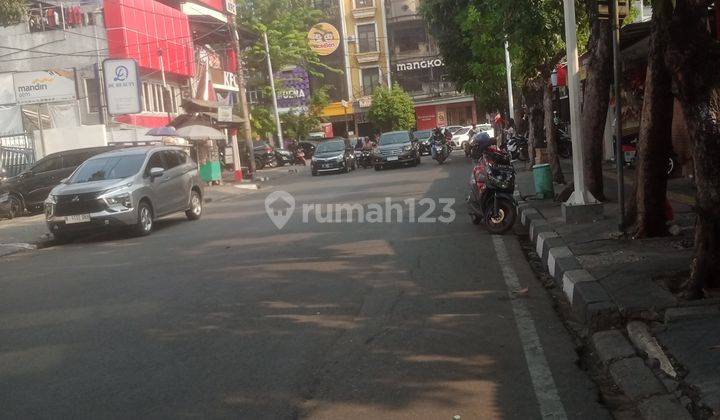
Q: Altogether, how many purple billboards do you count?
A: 1